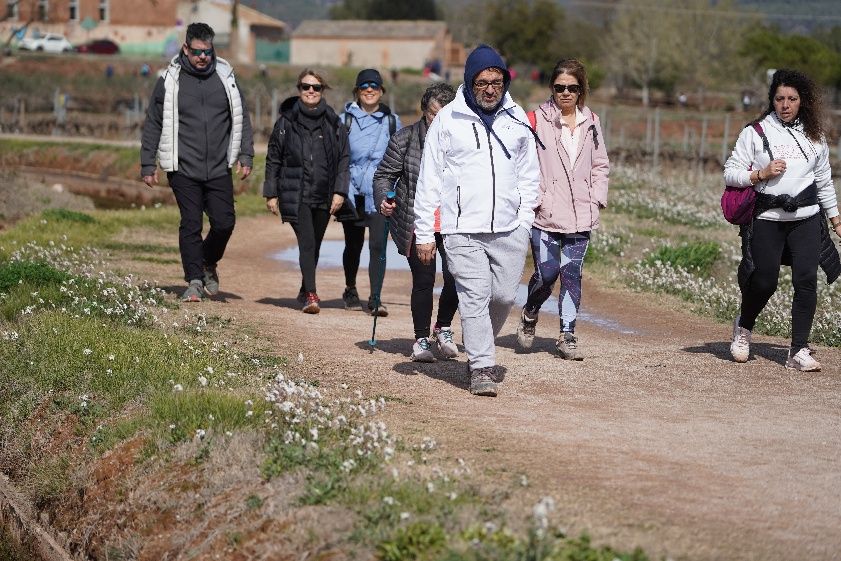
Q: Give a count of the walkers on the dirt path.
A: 7